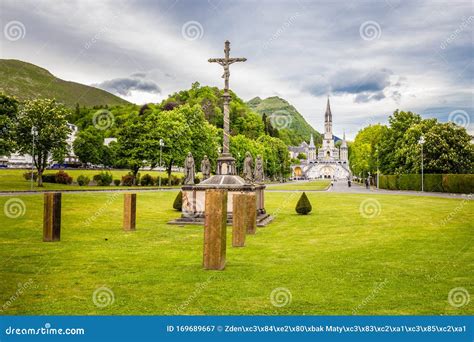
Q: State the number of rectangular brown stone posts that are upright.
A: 5